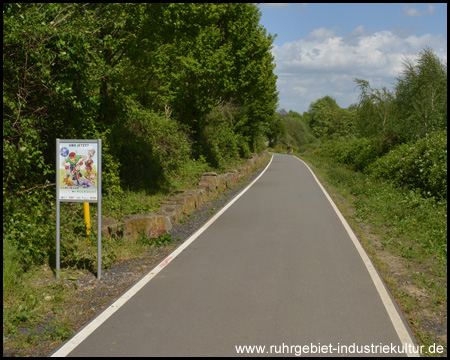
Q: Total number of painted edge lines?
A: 2